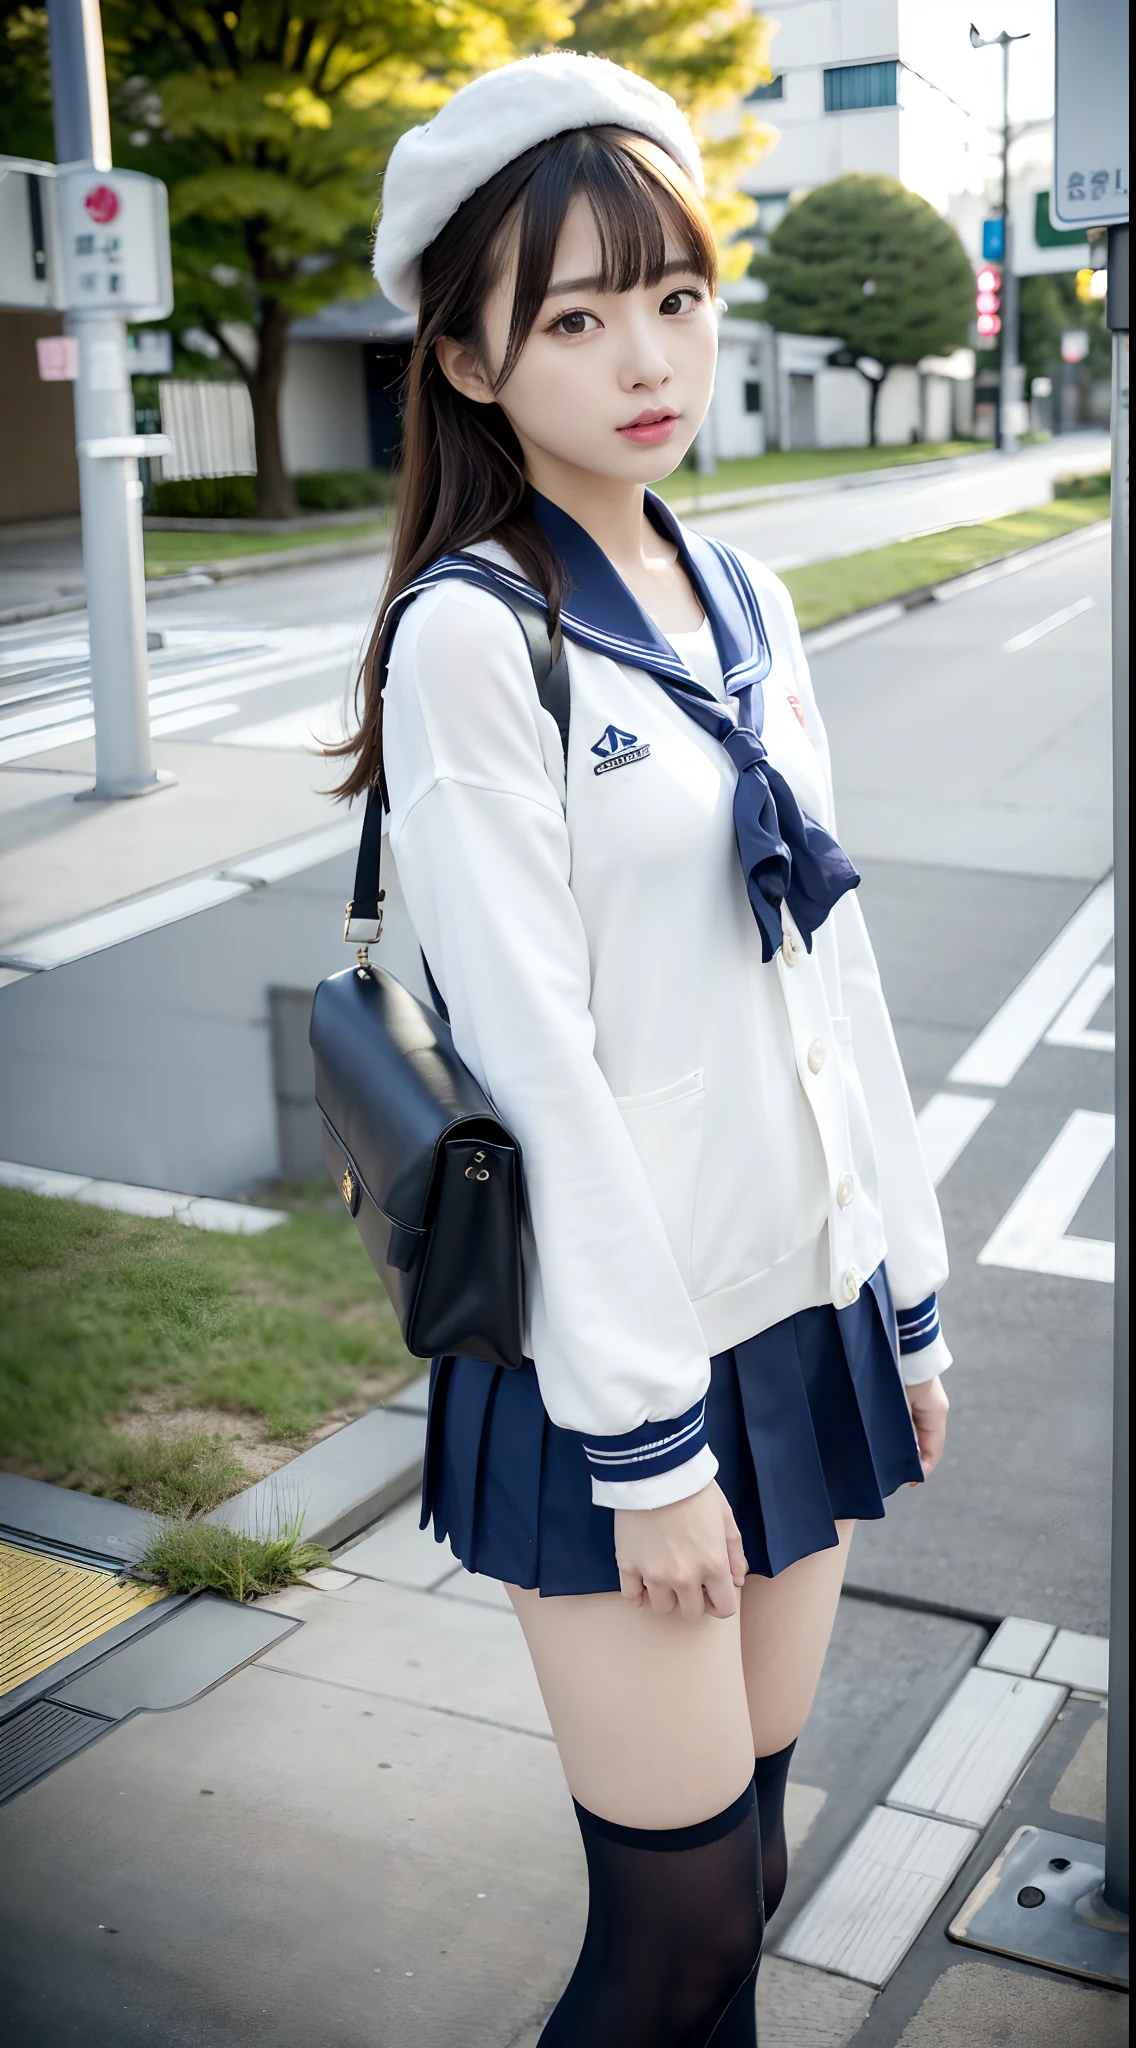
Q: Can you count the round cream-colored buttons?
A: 4